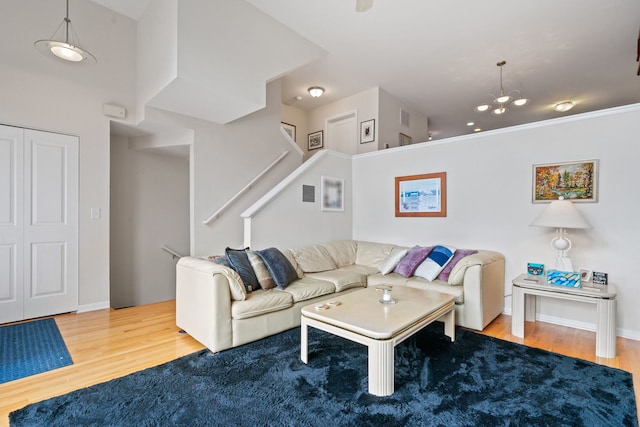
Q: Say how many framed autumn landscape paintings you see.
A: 1